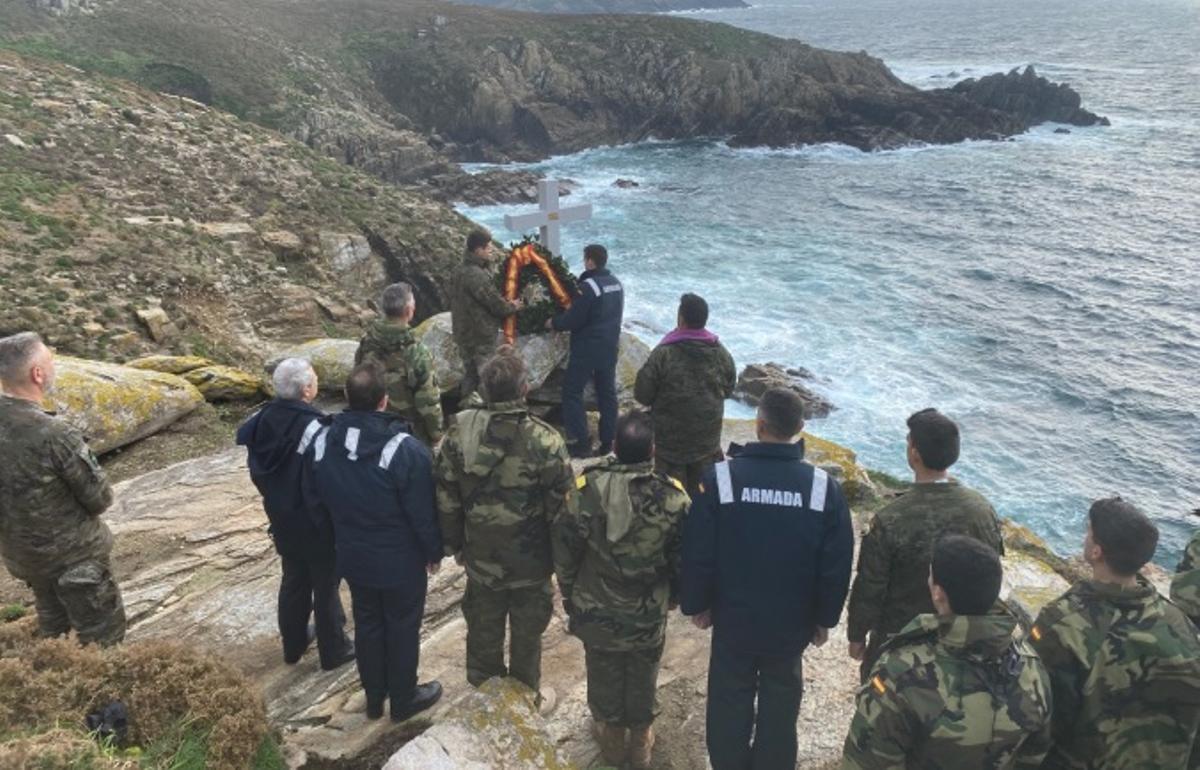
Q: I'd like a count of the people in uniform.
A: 14